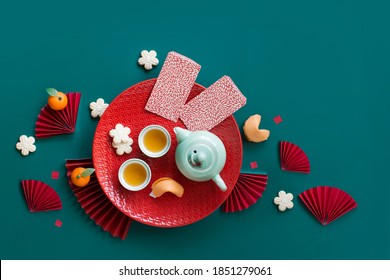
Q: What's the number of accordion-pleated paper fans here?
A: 6